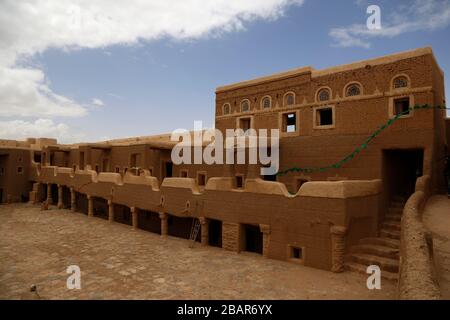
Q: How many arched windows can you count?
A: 7